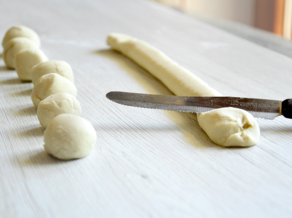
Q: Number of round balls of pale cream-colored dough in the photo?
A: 7